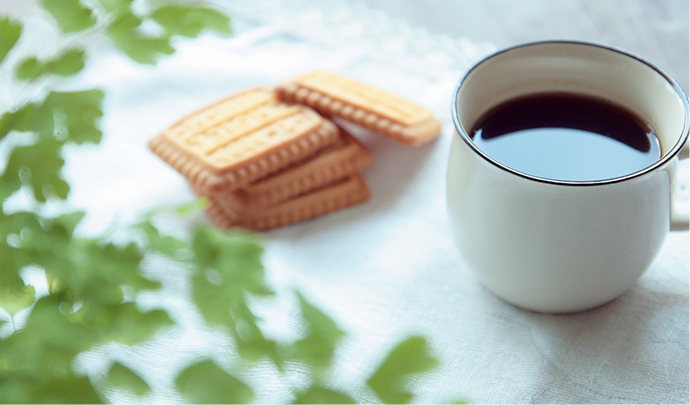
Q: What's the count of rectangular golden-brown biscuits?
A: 4